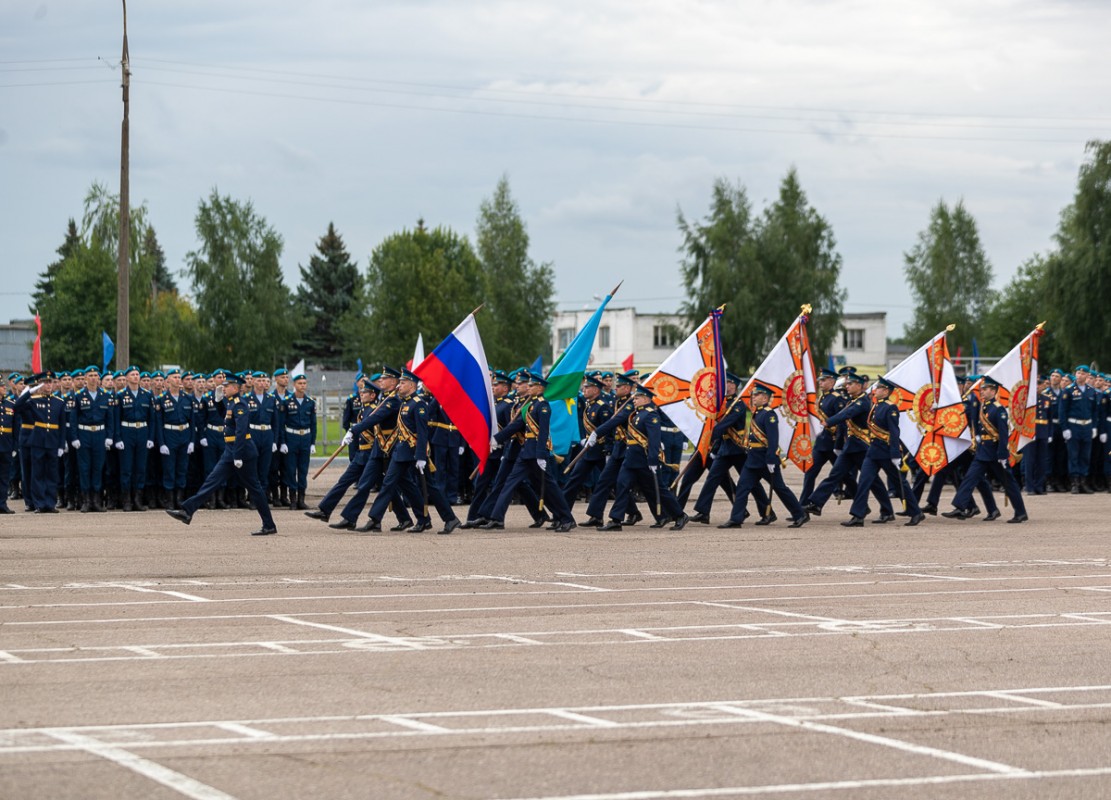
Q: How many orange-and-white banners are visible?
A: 4